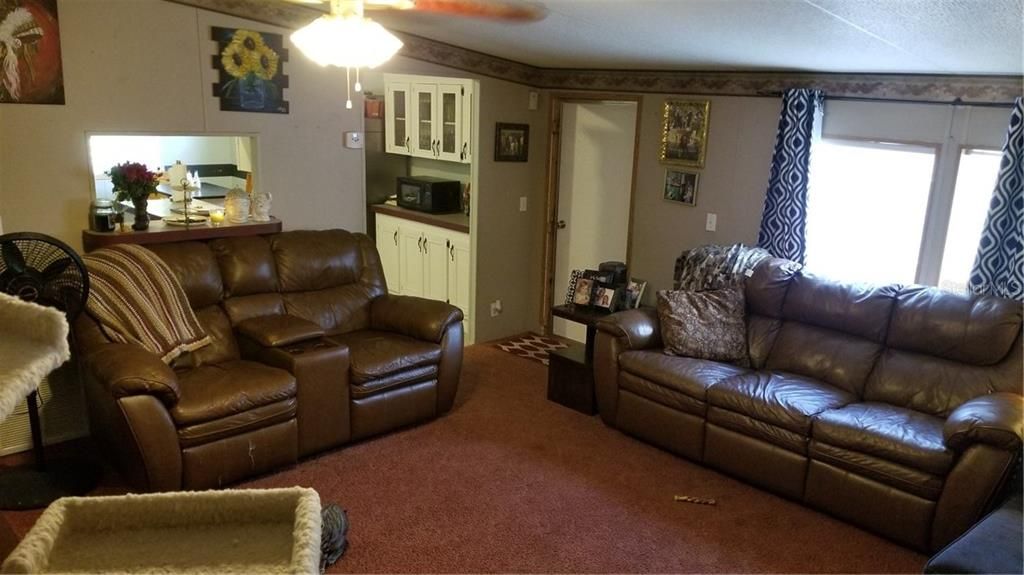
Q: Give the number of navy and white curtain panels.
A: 2